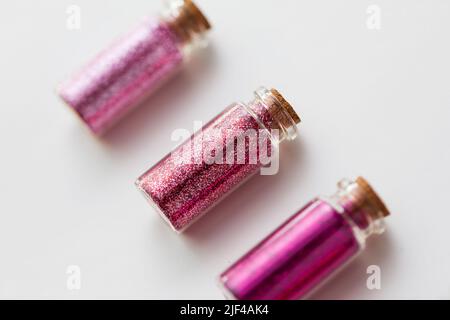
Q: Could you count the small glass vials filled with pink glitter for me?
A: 3